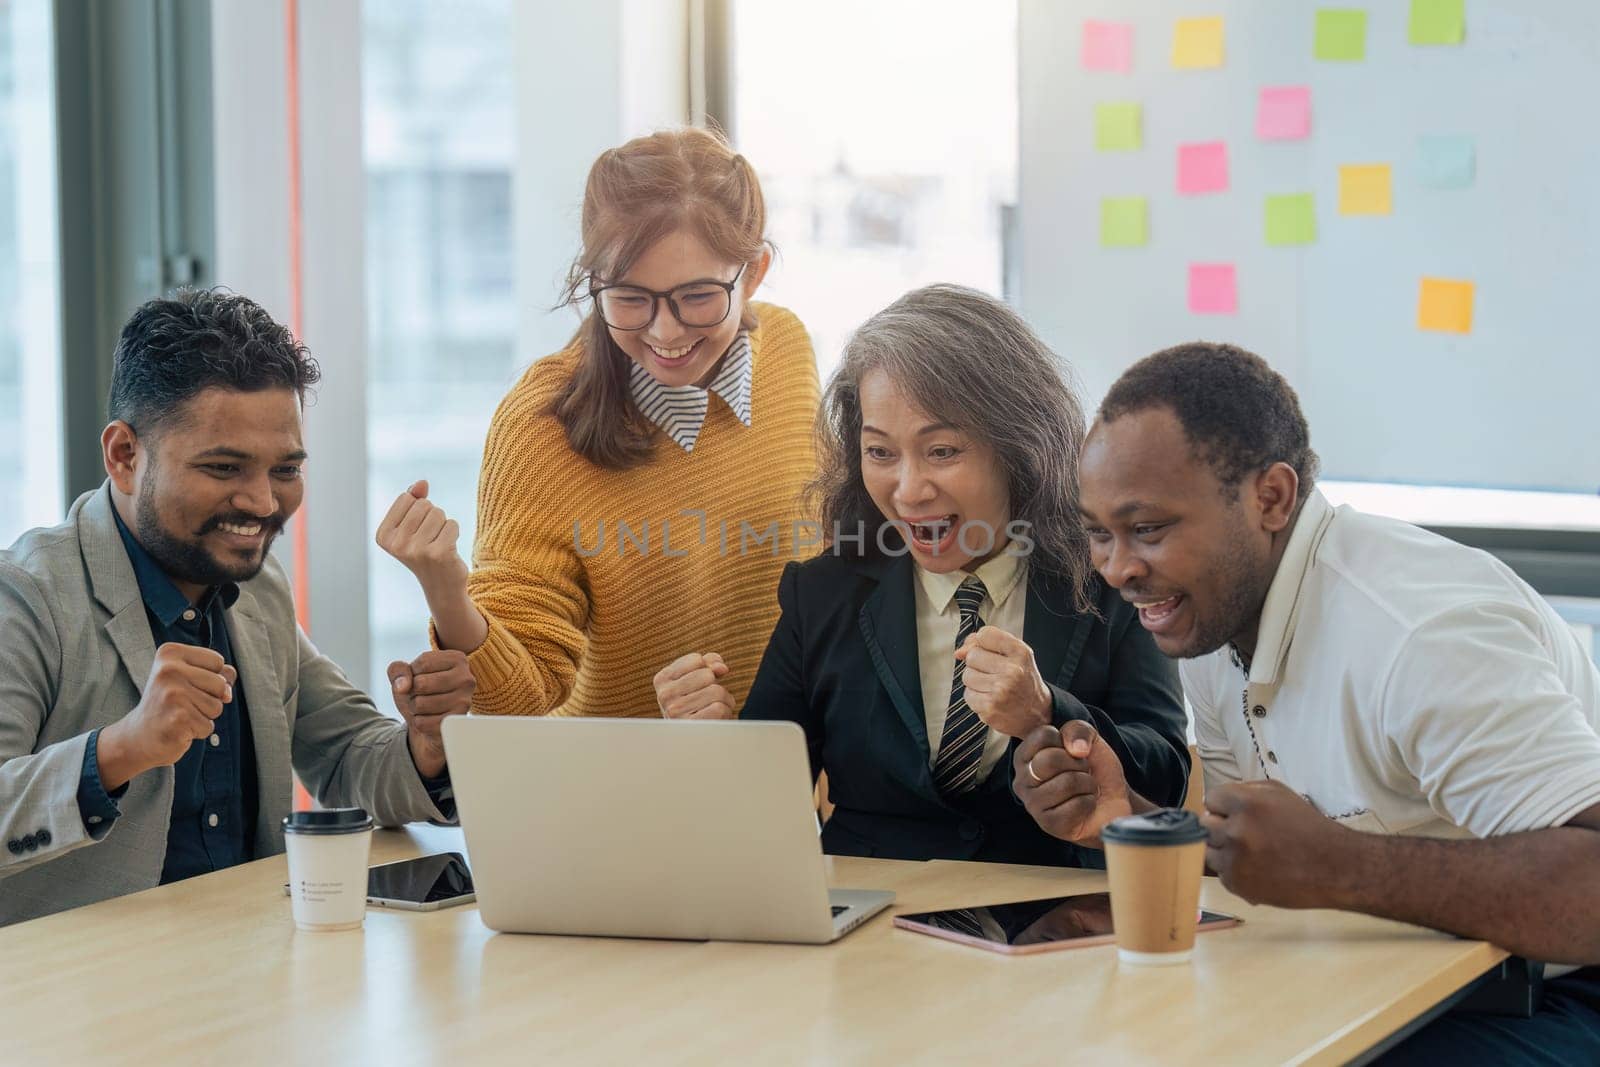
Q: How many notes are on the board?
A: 13